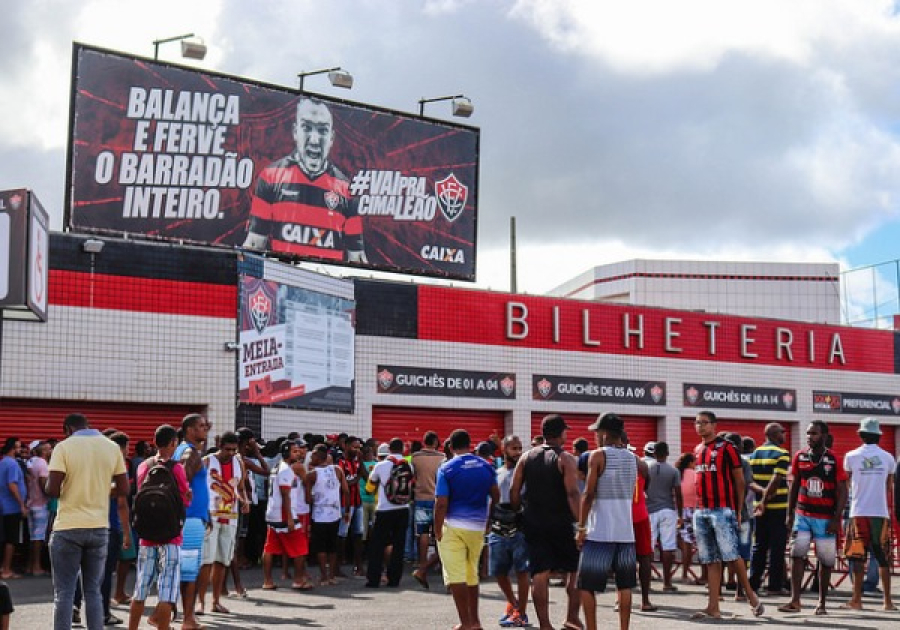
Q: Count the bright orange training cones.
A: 0